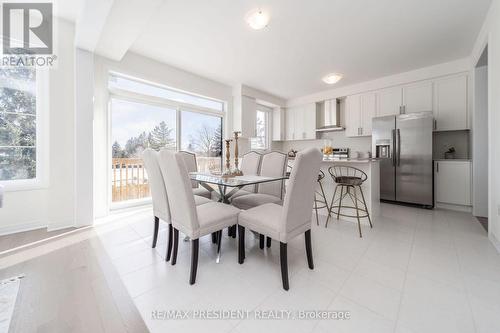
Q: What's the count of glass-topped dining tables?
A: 1